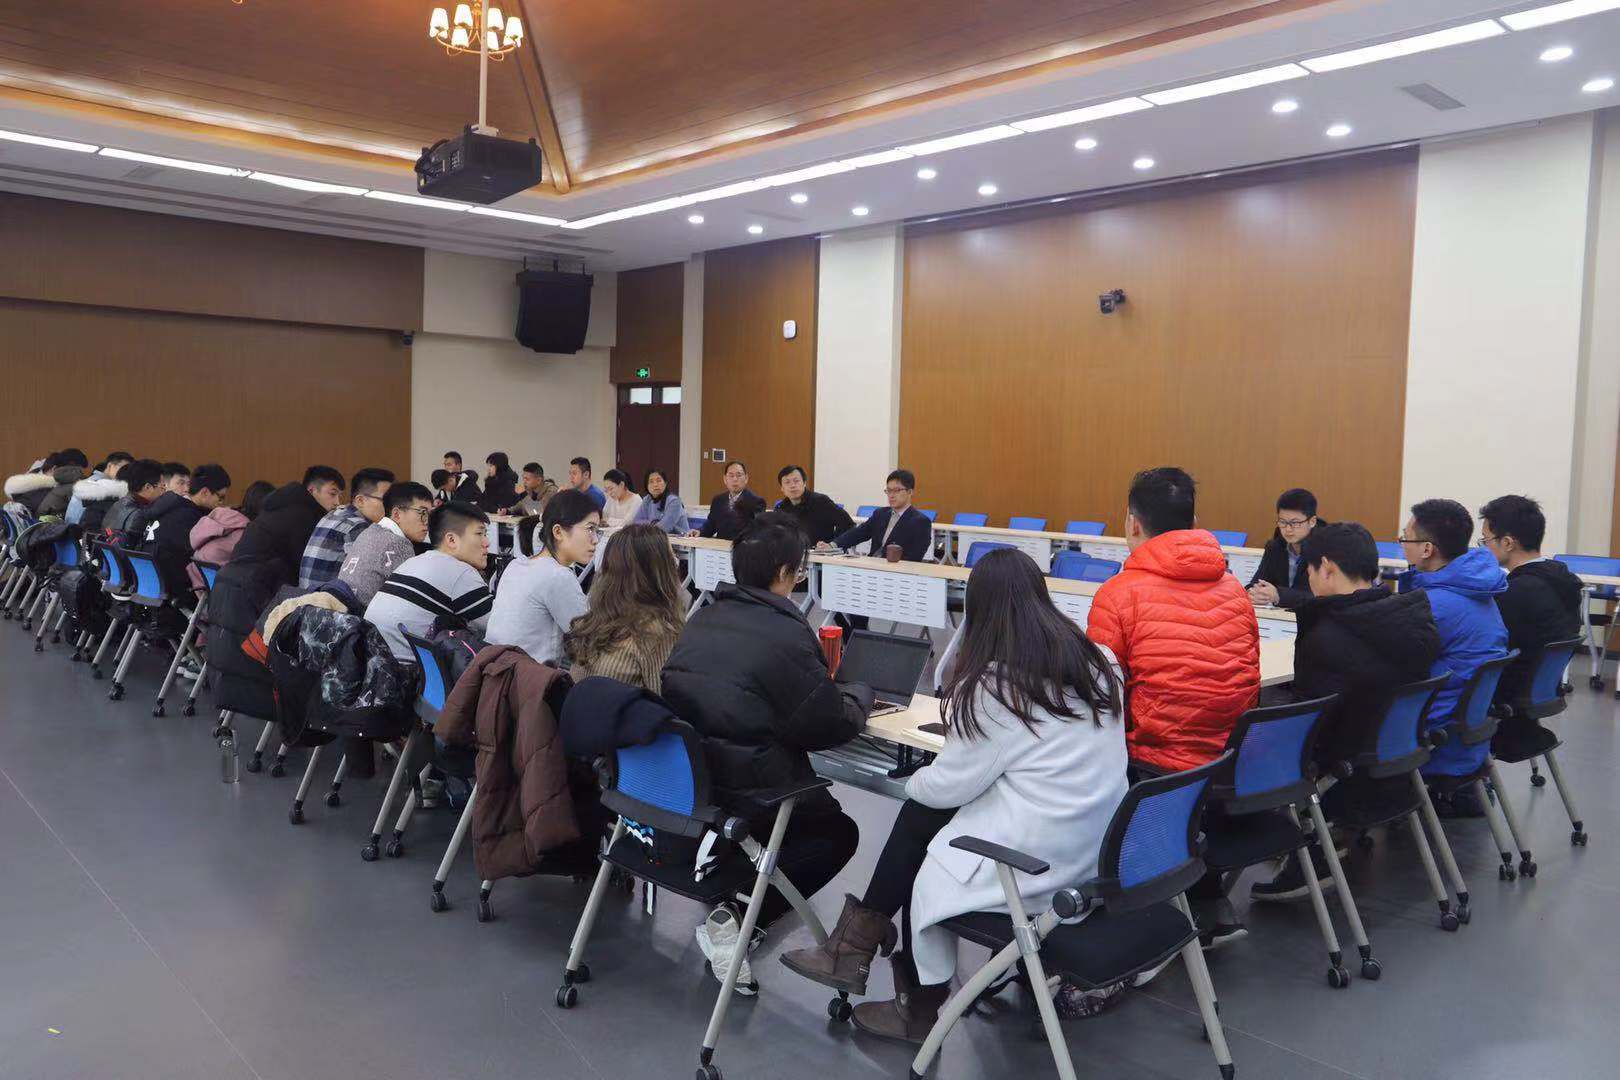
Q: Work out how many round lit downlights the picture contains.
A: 12